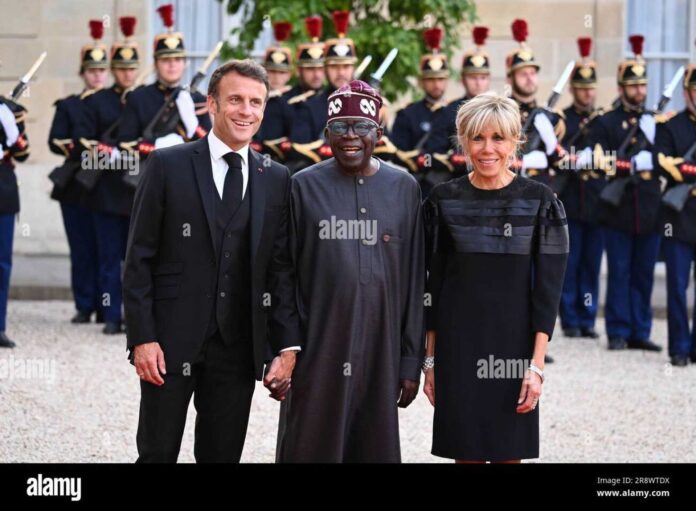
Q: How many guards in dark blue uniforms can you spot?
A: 13